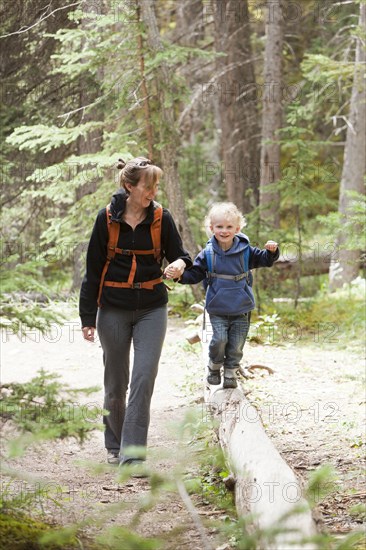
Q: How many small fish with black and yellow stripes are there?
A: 0